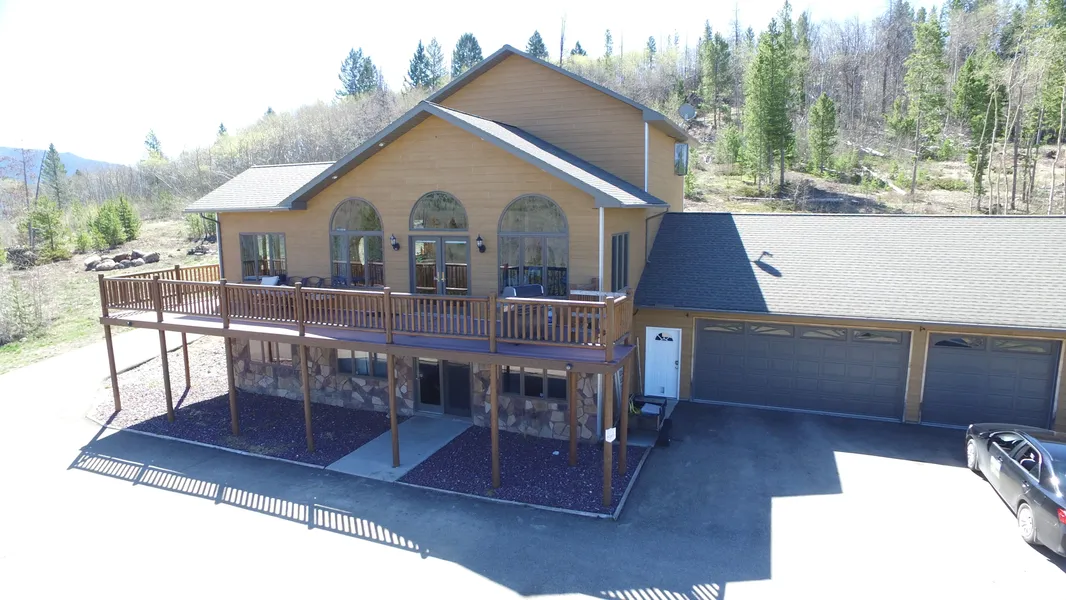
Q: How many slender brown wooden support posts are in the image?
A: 10